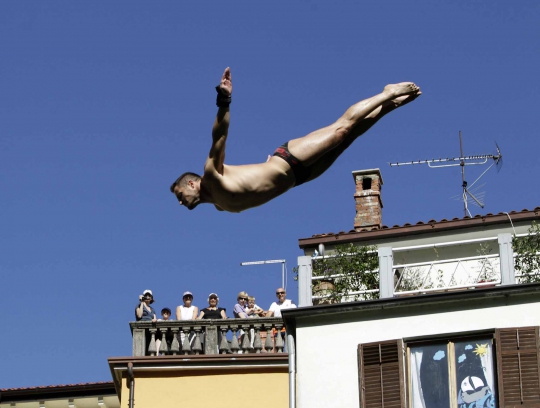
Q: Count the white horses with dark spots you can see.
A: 0